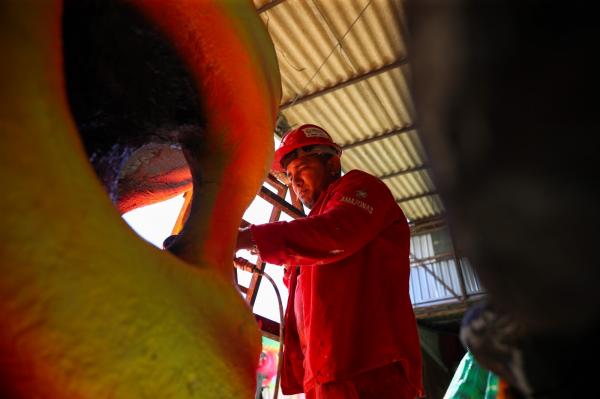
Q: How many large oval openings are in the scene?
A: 1